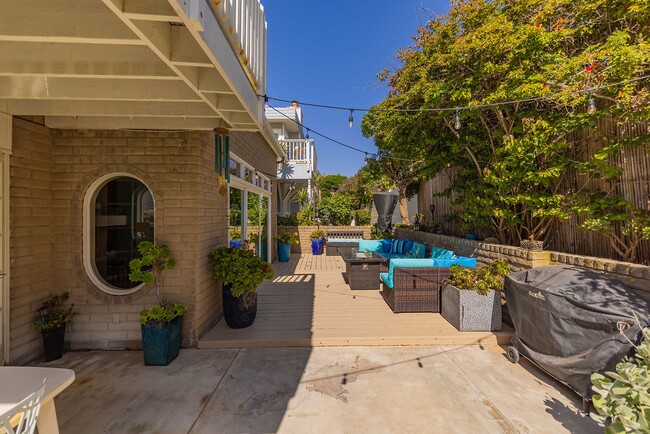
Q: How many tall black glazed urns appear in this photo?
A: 1